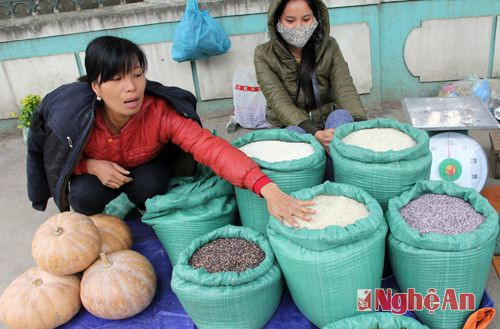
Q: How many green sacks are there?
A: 7